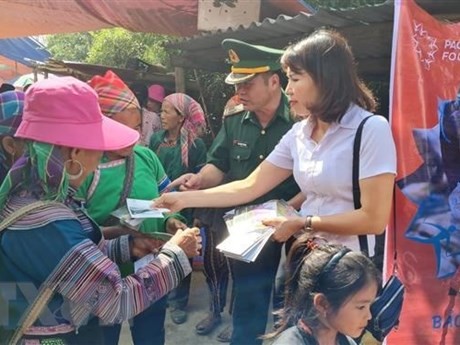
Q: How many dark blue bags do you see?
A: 1